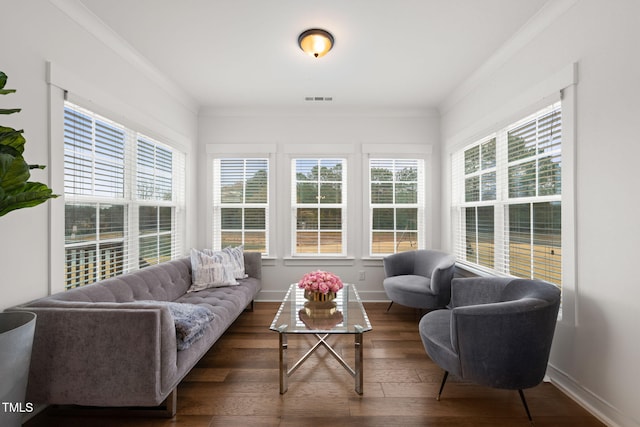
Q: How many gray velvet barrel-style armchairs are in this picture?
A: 2